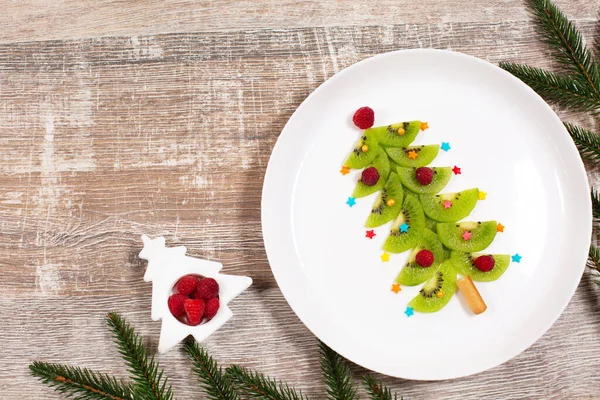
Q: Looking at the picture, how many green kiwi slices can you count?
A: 12